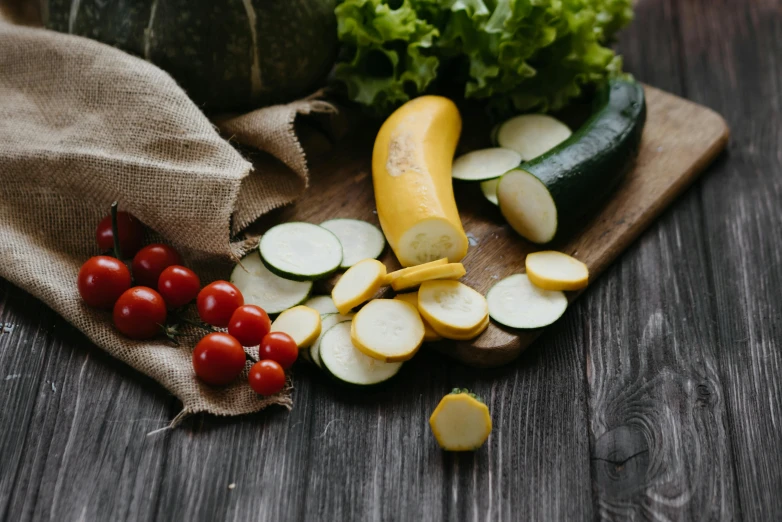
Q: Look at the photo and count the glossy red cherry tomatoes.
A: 10